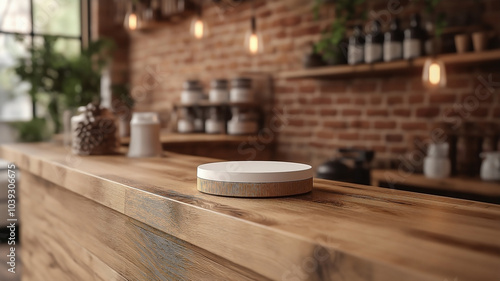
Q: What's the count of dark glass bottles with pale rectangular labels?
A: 4